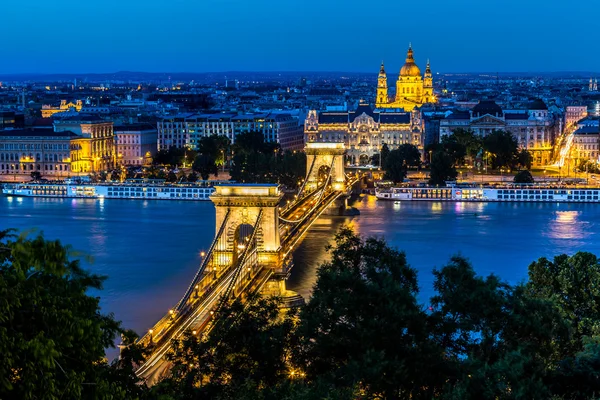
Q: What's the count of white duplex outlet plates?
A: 0